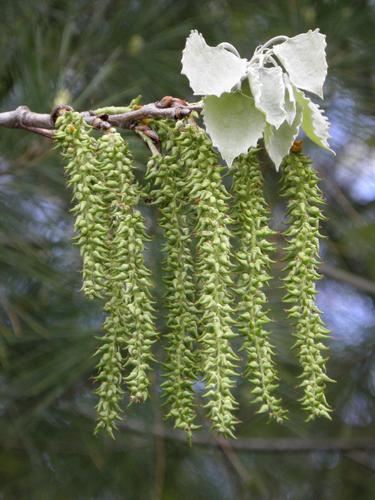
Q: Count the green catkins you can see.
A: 7